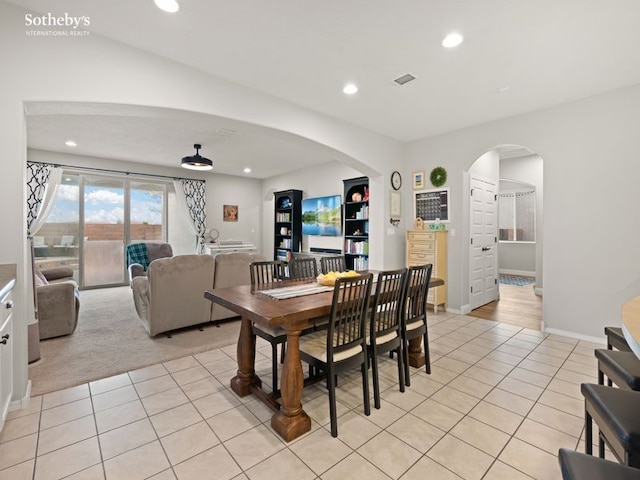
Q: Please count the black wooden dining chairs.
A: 6